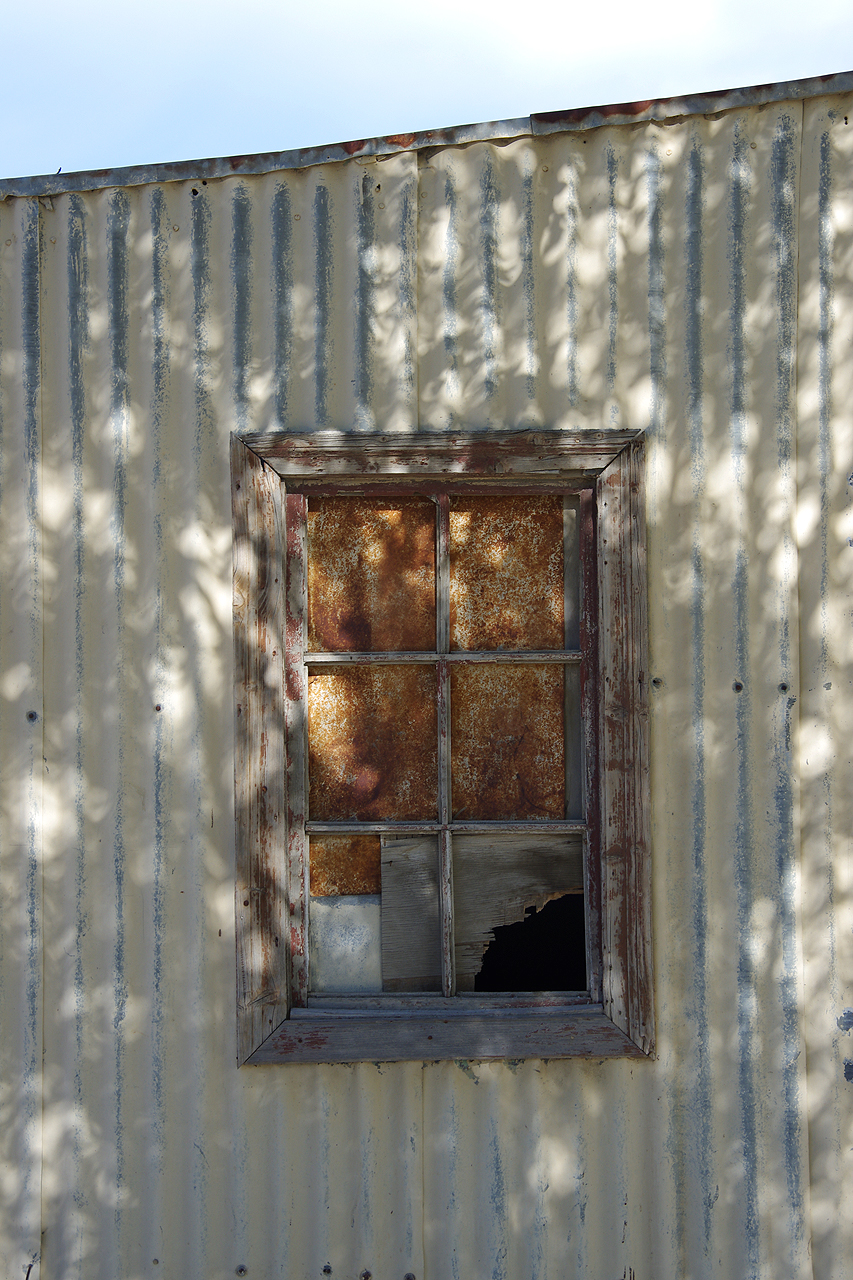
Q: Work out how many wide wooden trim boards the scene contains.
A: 4